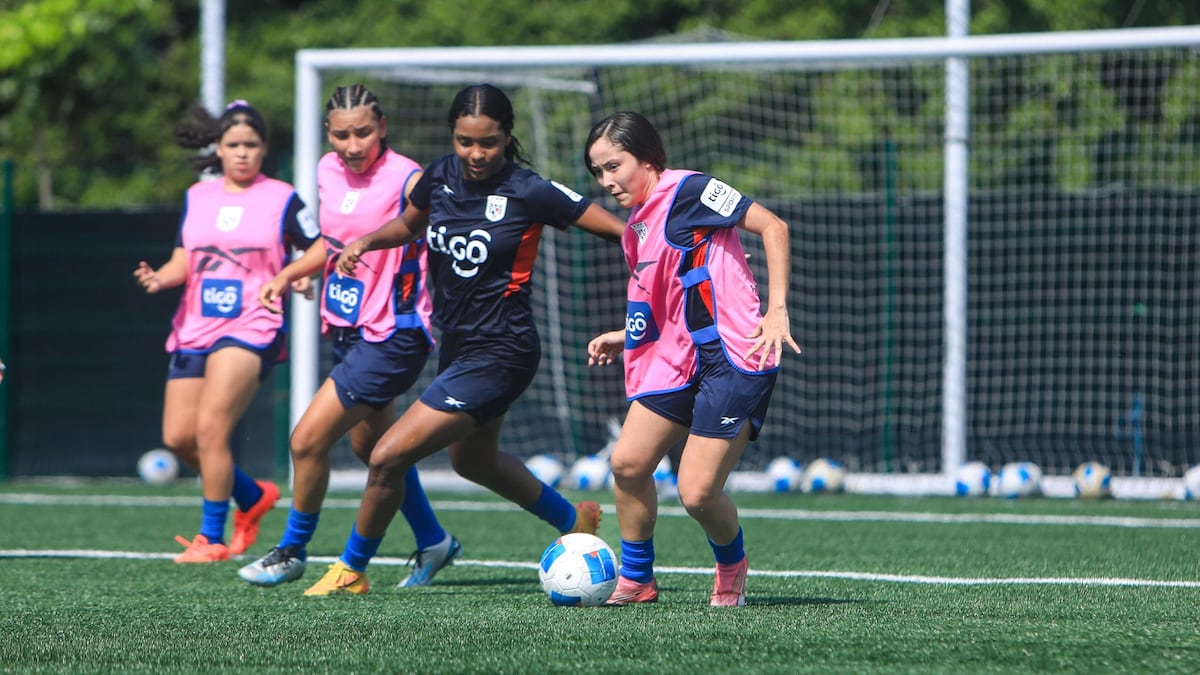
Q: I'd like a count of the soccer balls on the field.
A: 11